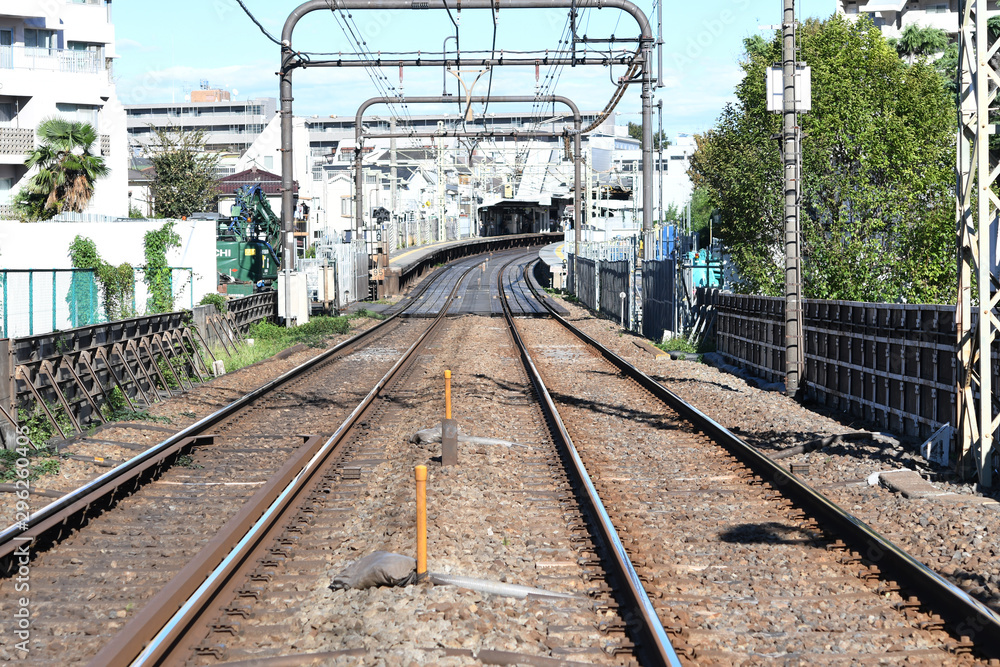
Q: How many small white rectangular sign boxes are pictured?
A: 1